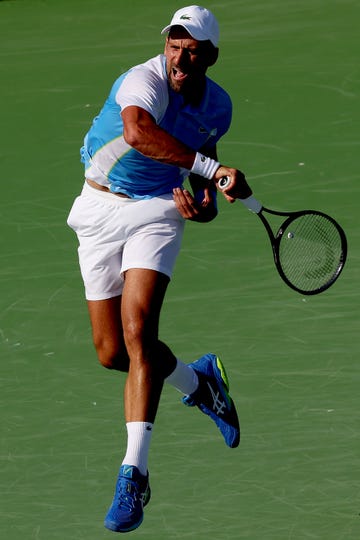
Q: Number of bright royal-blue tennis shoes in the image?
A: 2